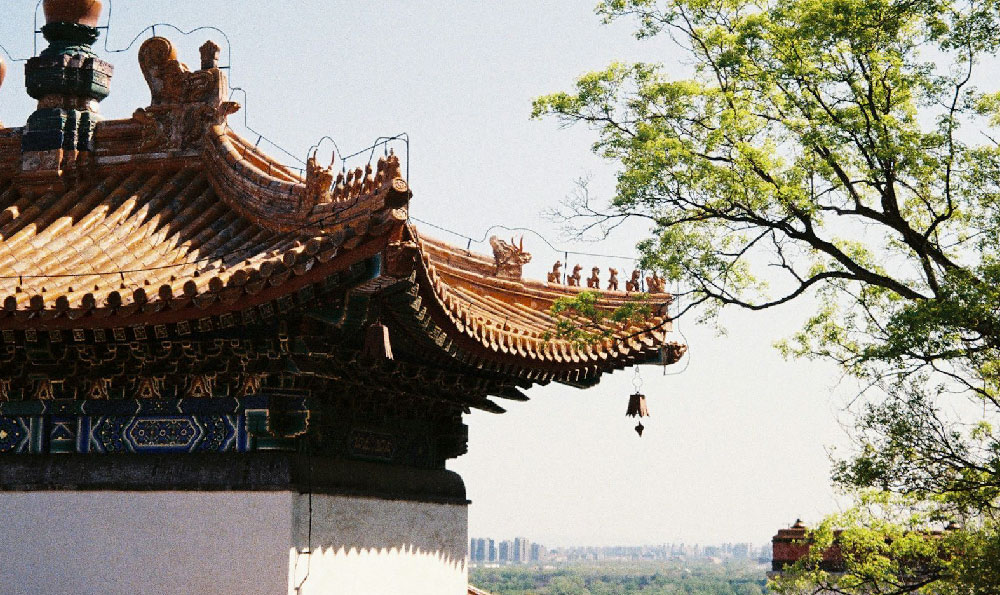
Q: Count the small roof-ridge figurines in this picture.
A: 12